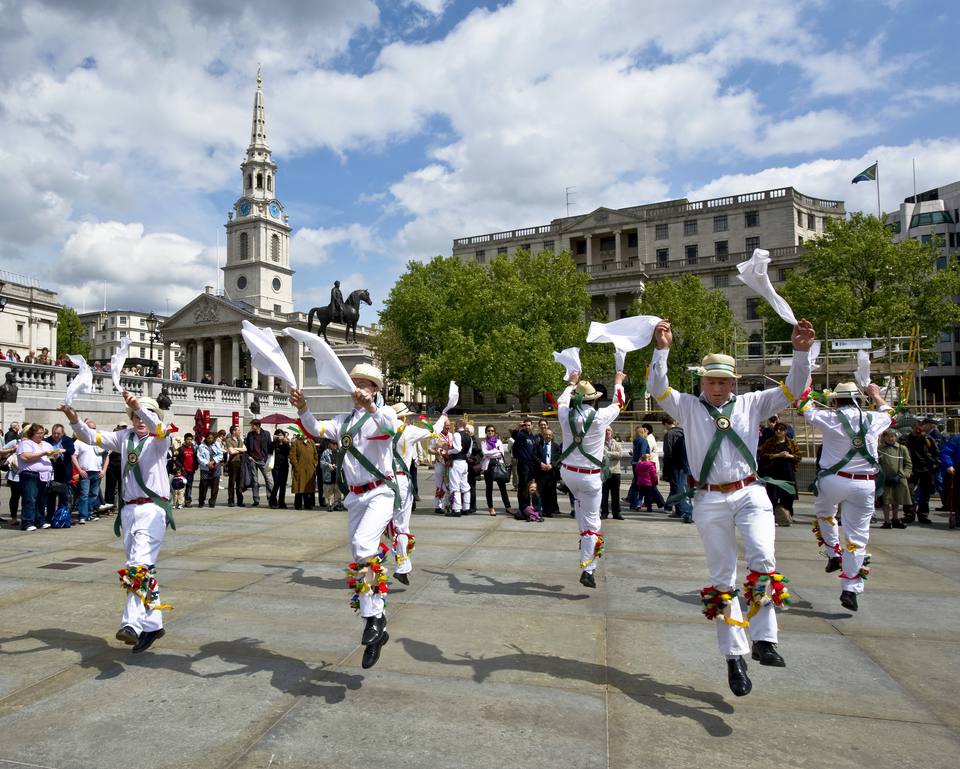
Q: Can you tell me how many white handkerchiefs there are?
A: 11